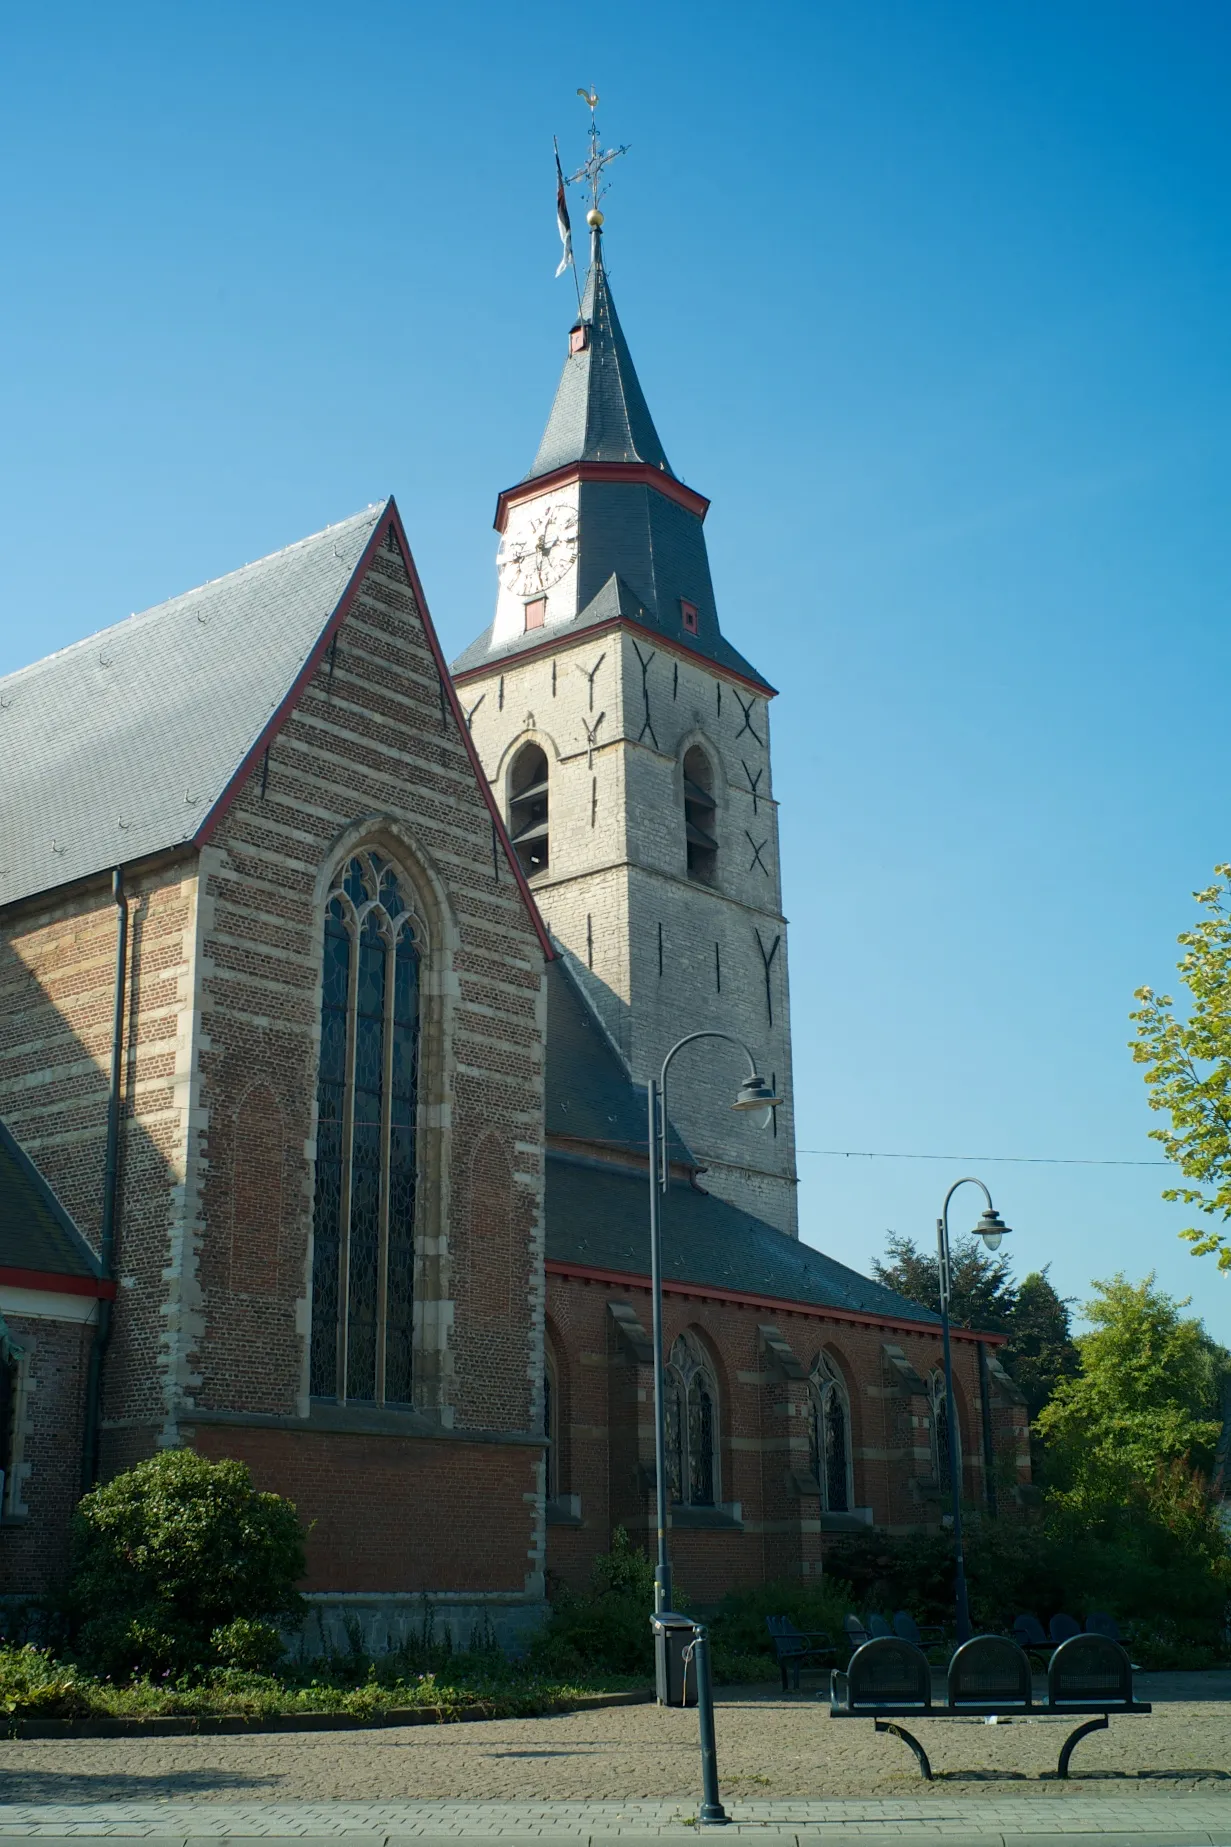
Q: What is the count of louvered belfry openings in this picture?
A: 2